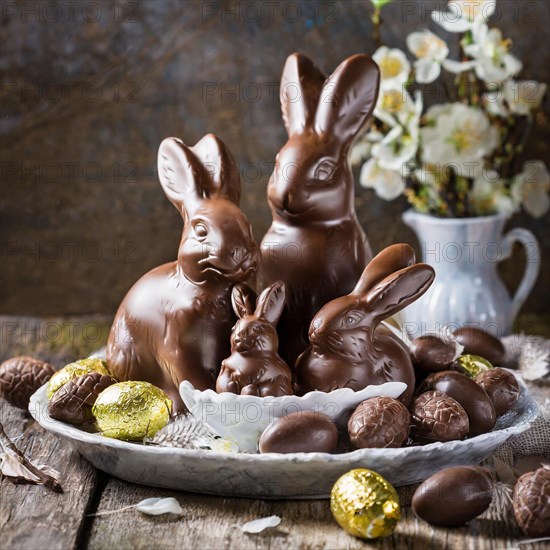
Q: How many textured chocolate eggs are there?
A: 6